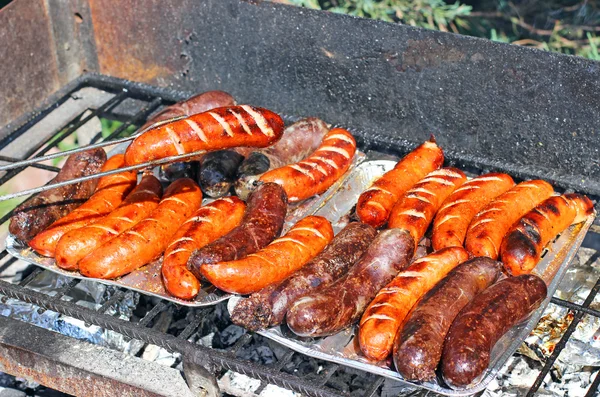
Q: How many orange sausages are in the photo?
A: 13